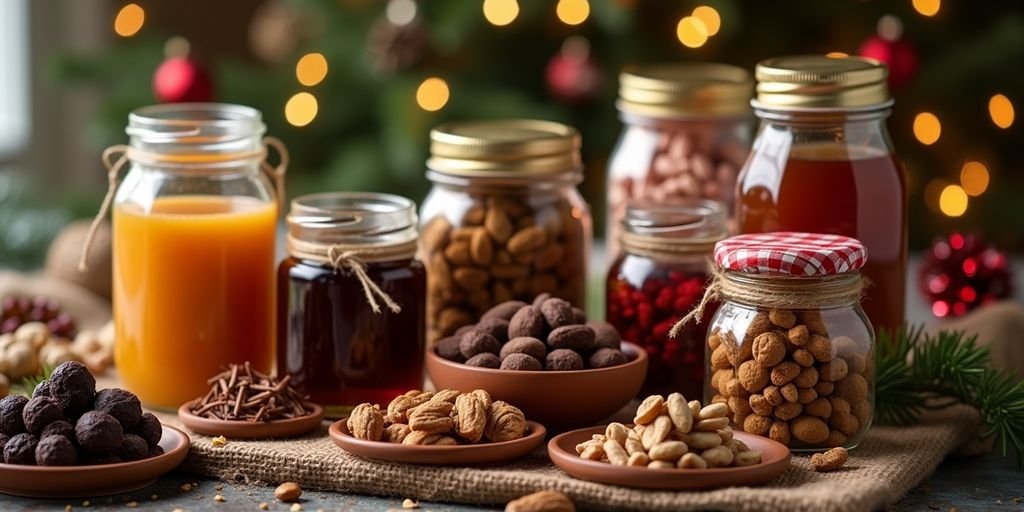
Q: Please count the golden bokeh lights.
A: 13